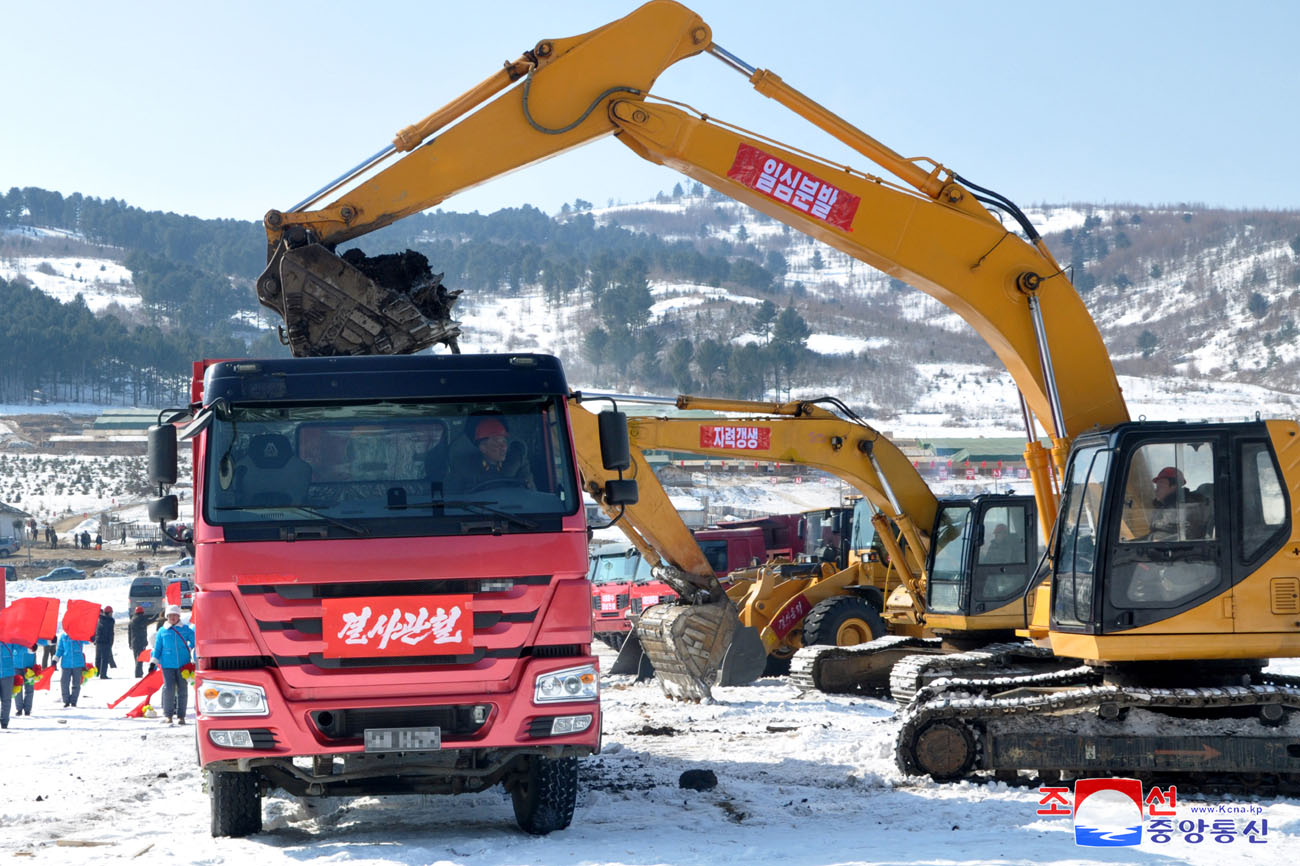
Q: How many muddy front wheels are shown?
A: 2